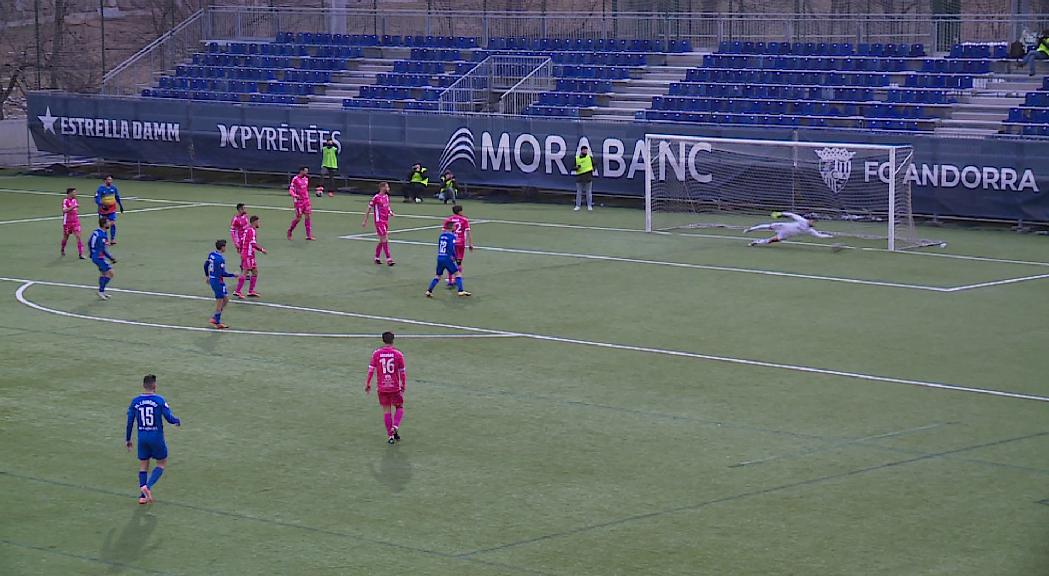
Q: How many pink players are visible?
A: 7